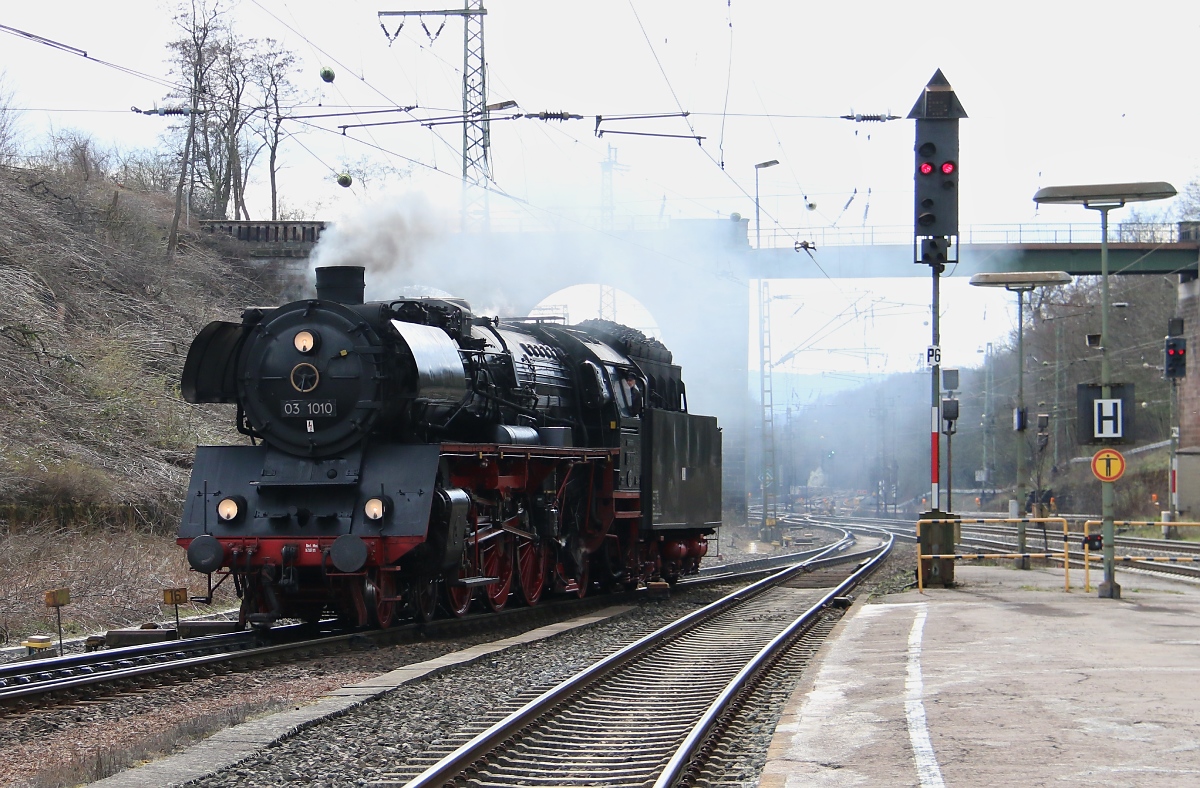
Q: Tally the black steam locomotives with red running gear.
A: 1